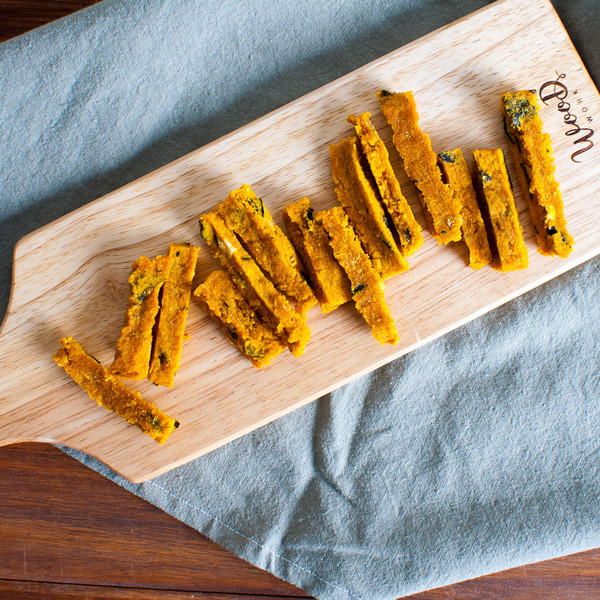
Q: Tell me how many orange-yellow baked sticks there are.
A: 14